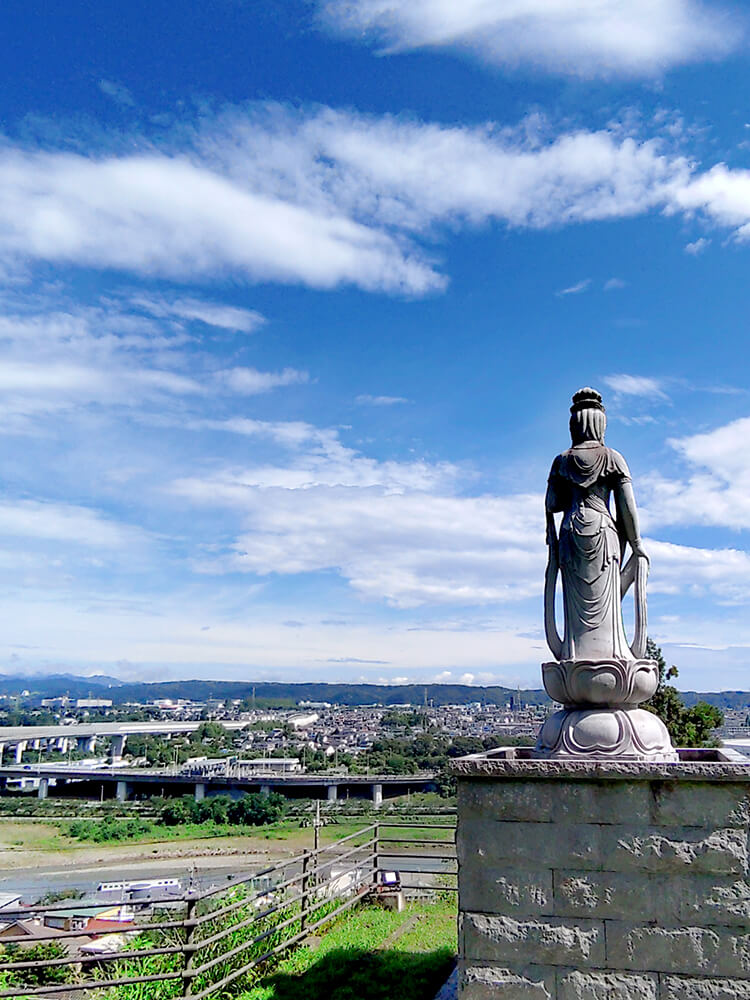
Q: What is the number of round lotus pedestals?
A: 2